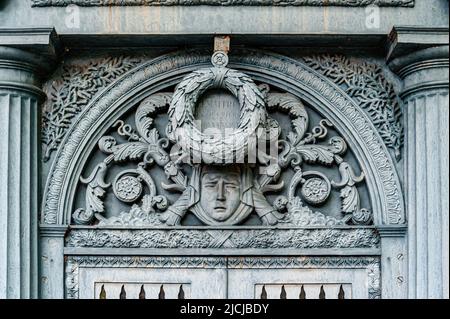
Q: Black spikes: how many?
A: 10